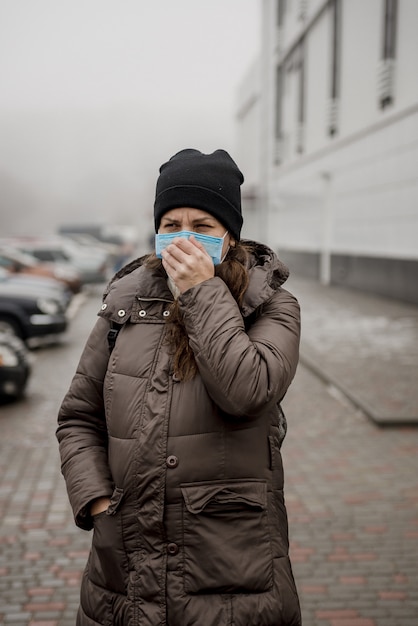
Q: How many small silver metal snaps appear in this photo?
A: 4